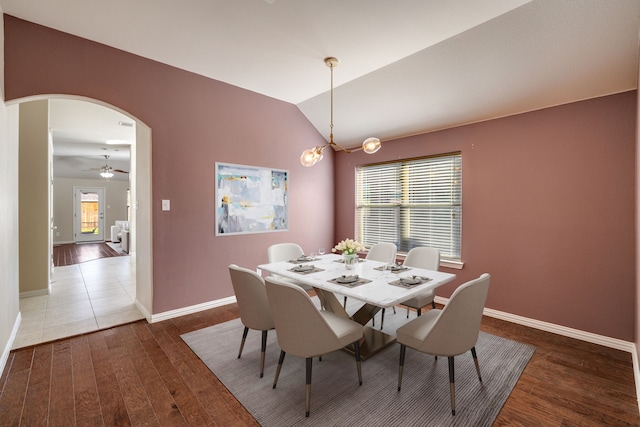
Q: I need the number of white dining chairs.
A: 6